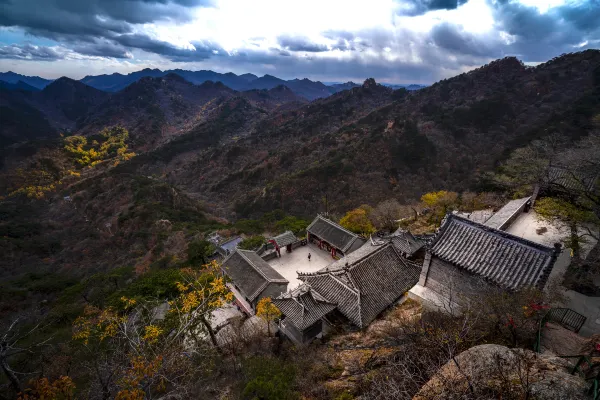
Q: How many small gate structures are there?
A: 1